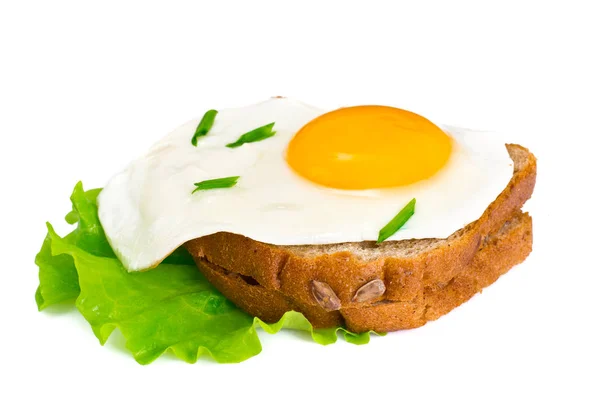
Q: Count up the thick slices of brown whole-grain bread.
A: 2